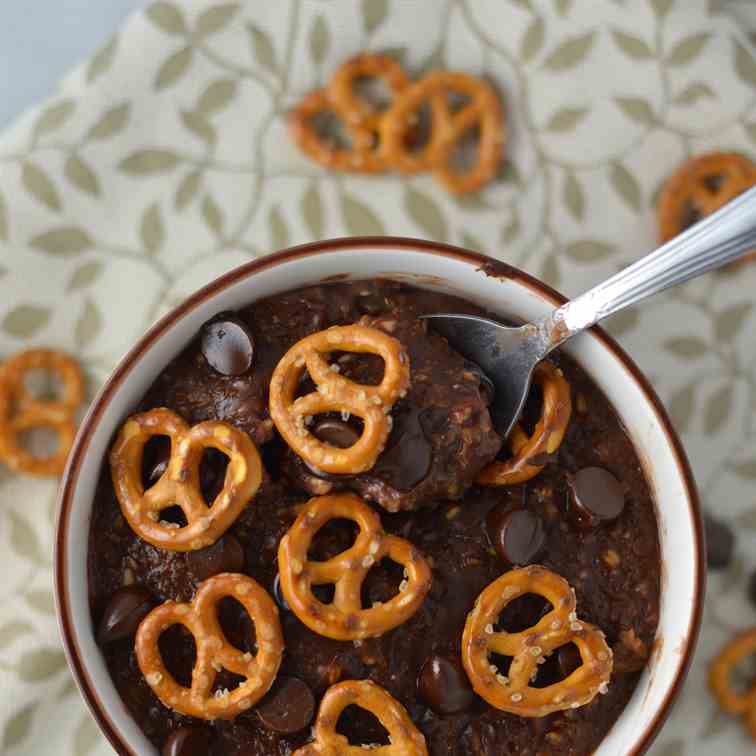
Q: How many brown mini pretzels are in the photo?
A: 12